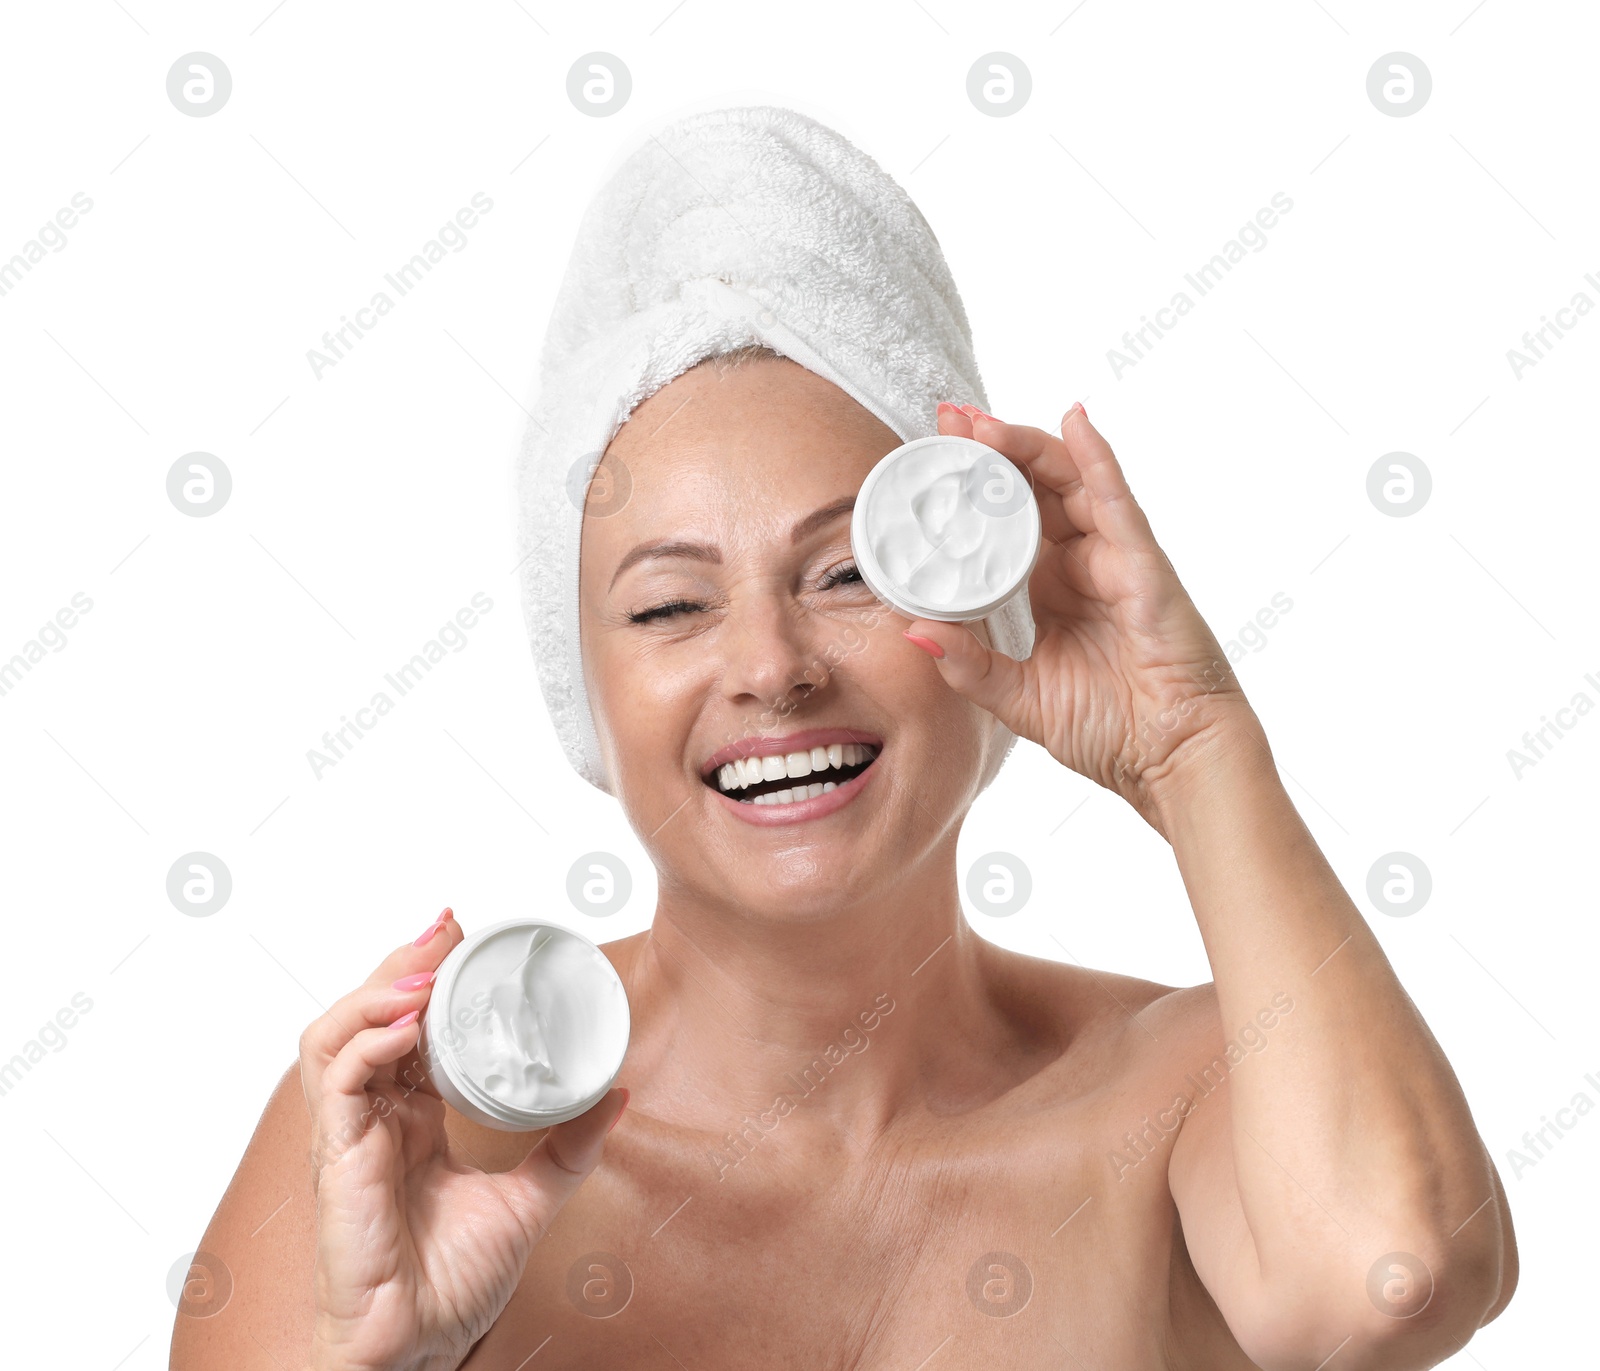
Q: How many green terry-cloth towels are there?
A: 0